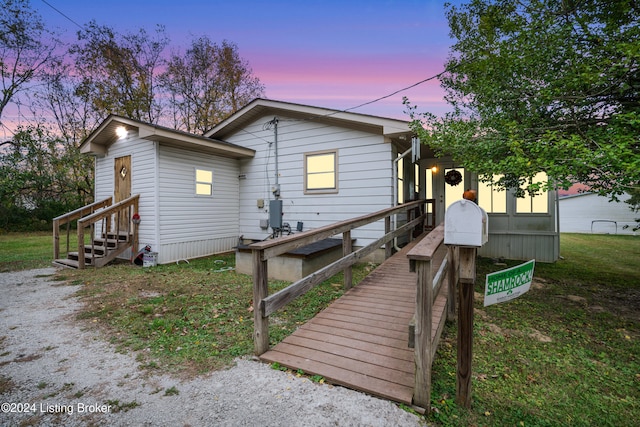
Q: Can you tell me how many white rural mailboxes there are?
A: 1